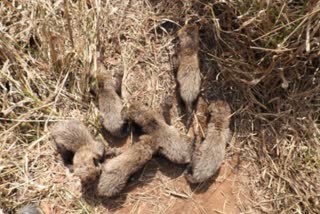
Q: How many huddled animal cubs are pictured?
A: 6